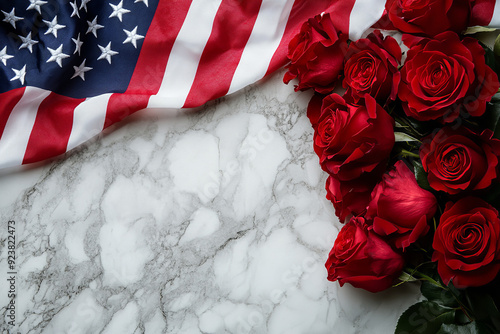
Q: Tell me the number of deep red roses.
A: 10